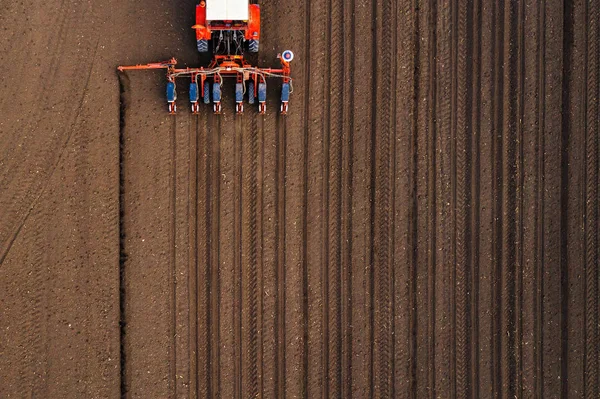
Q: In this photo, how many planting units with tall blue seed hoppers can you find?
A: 6